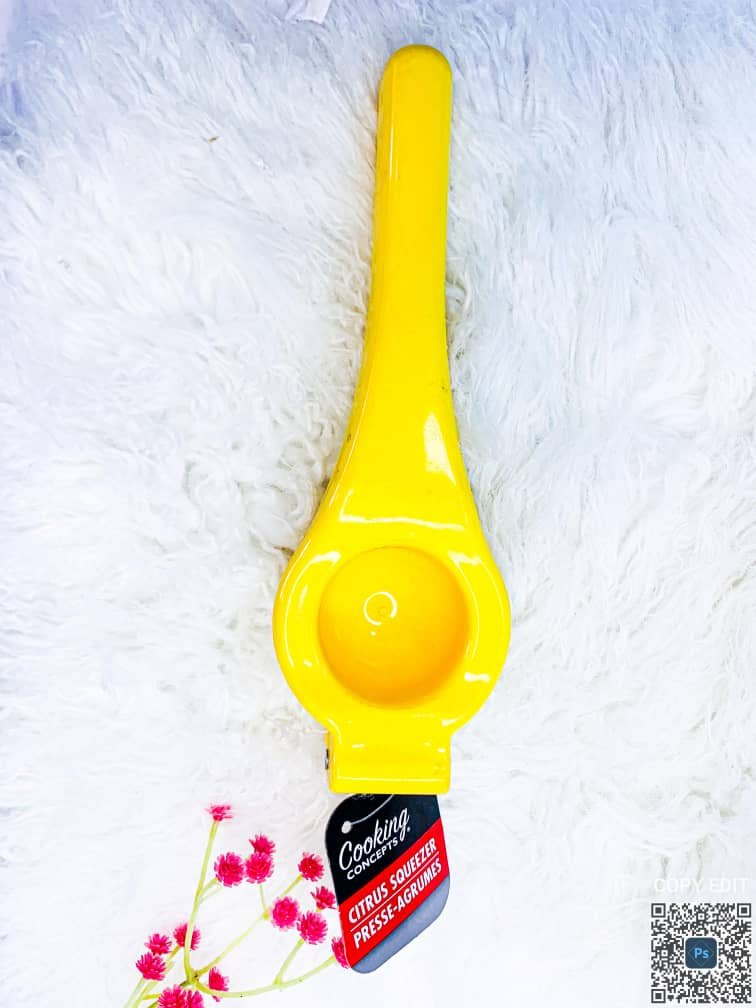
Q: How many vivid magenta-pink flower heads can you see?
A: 15